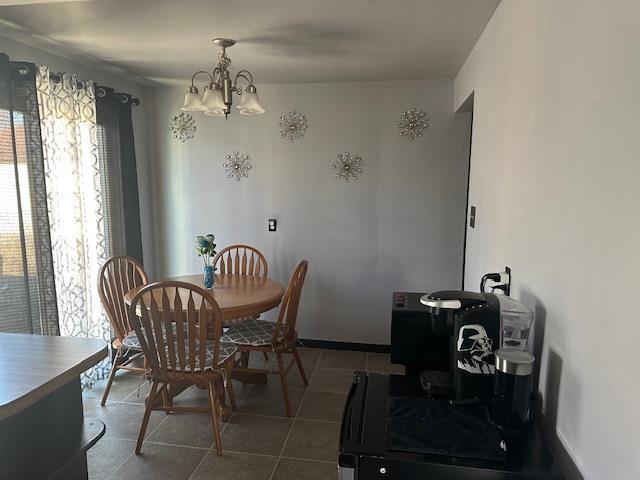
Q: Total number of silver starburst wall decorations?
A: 5